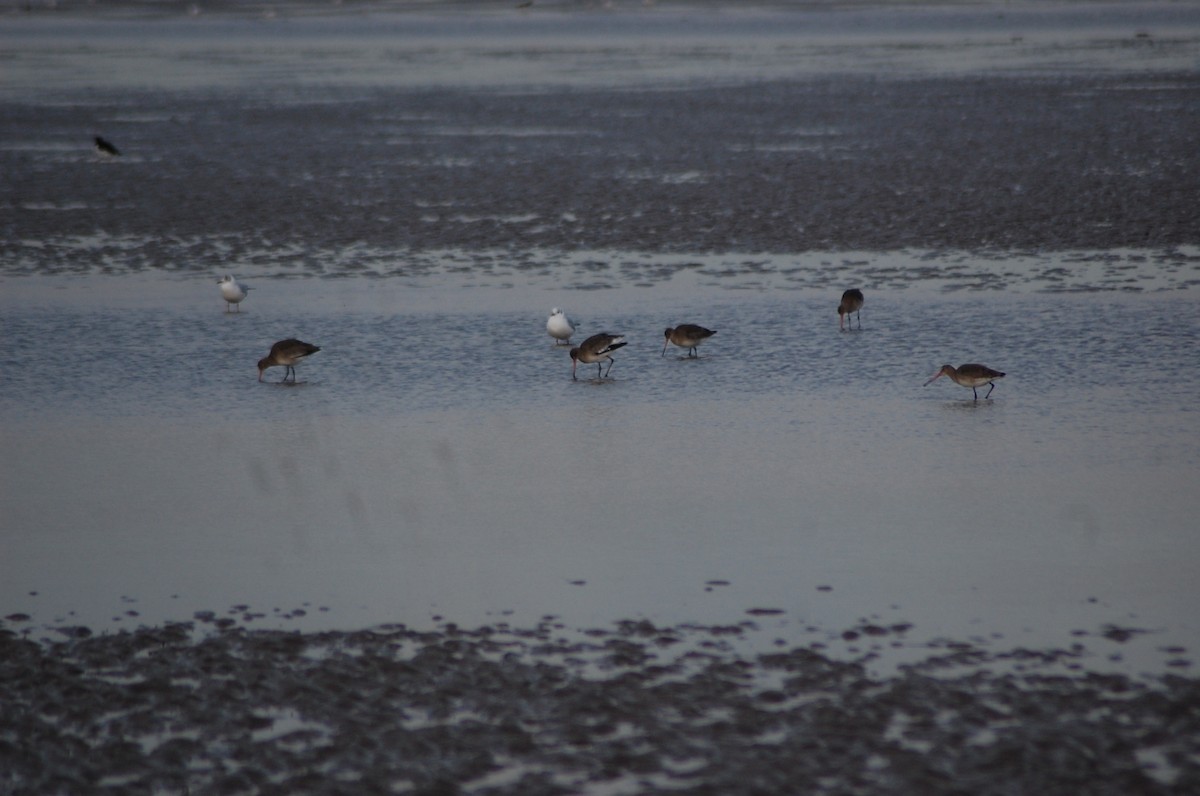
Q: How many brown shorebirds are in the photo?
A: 5